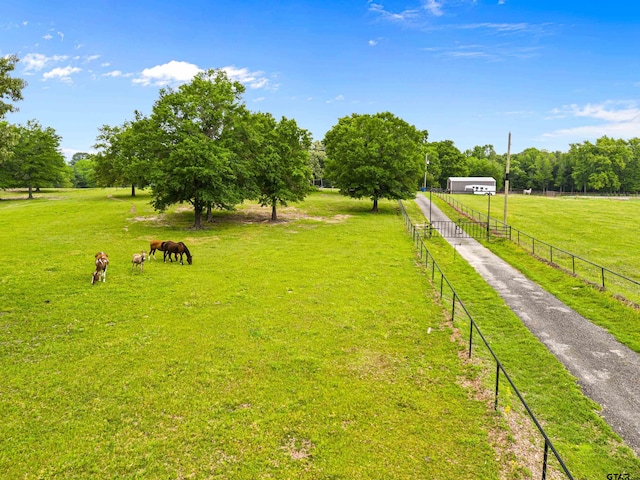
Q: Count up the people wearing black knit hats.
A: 0